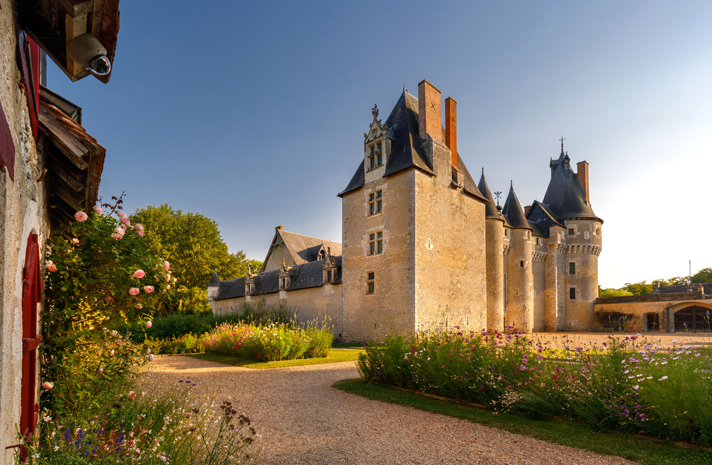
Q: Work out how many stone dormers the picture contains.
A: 4